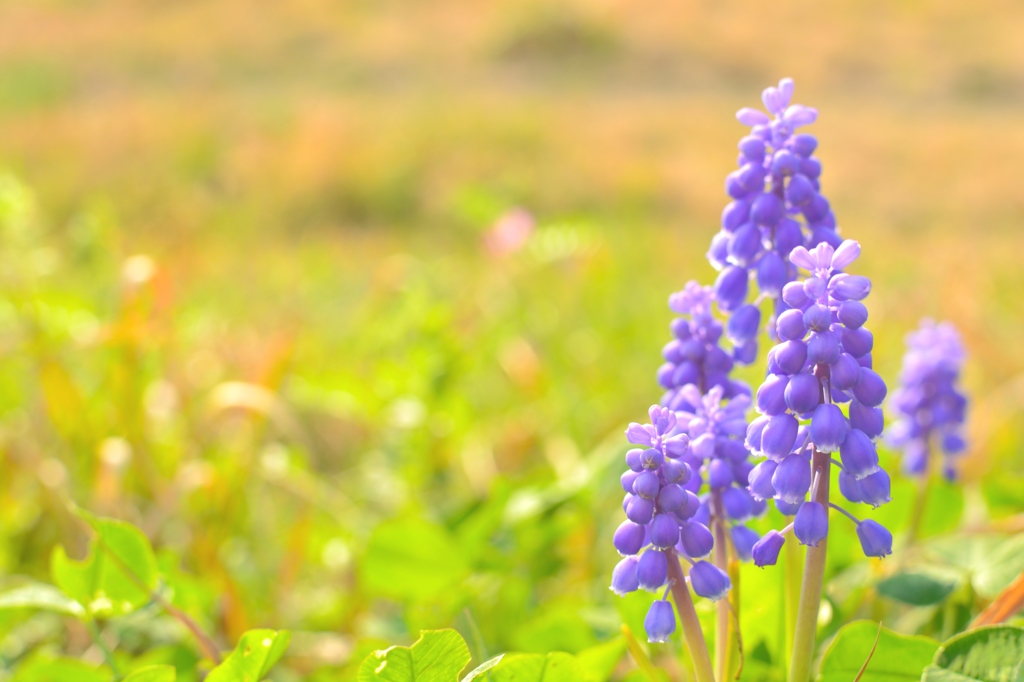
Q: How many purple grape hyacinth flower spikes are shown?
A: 6